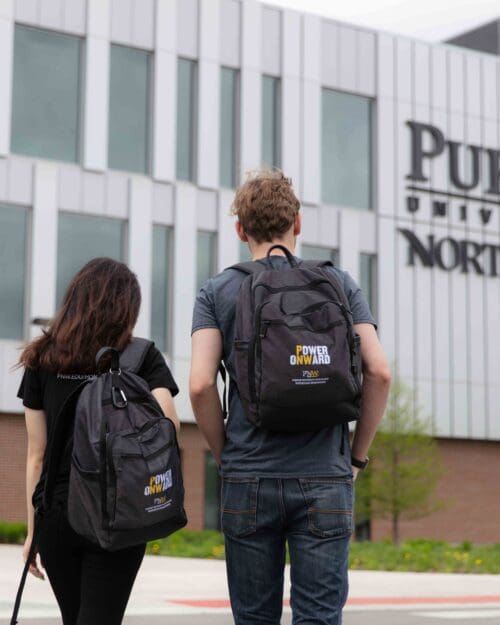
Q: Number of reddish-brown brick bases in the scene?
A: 1